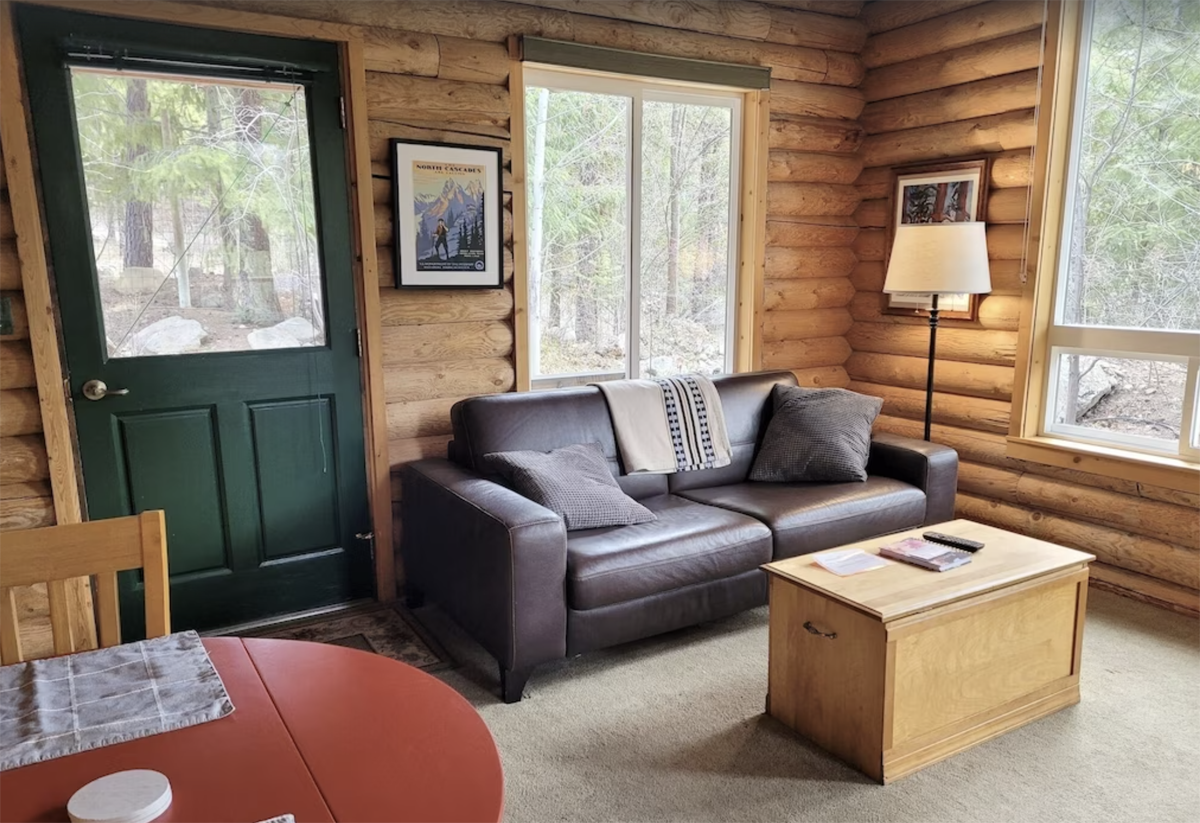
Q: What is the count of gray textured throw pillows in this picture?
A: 2